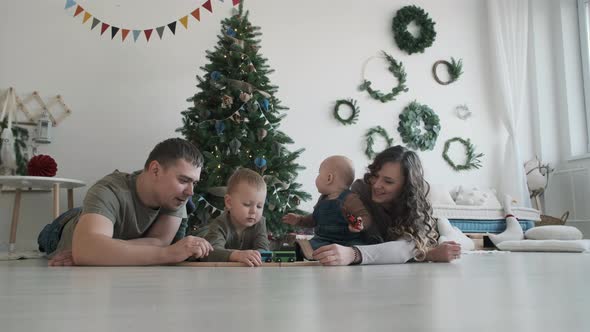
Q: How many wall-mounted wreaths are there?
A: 8